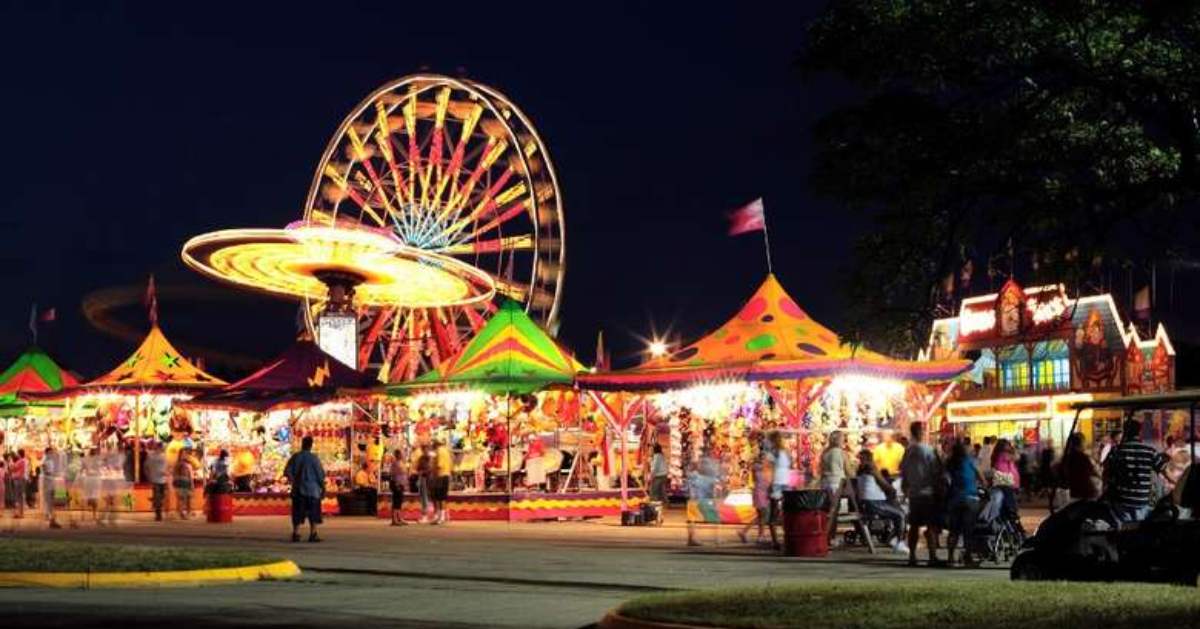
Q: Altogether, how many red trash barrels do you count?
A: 2